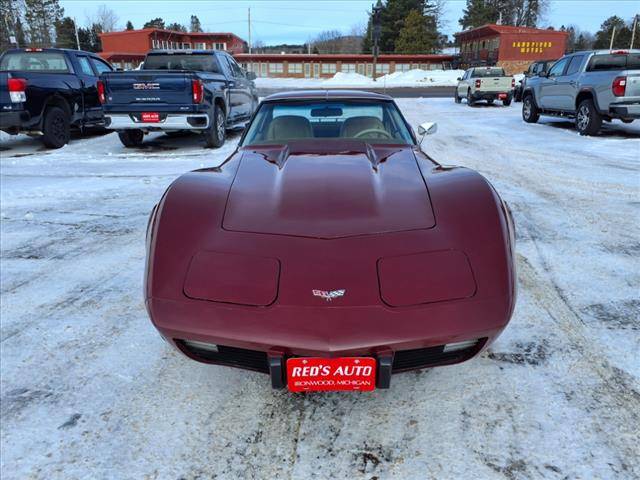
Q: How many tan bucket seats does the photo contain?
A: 2